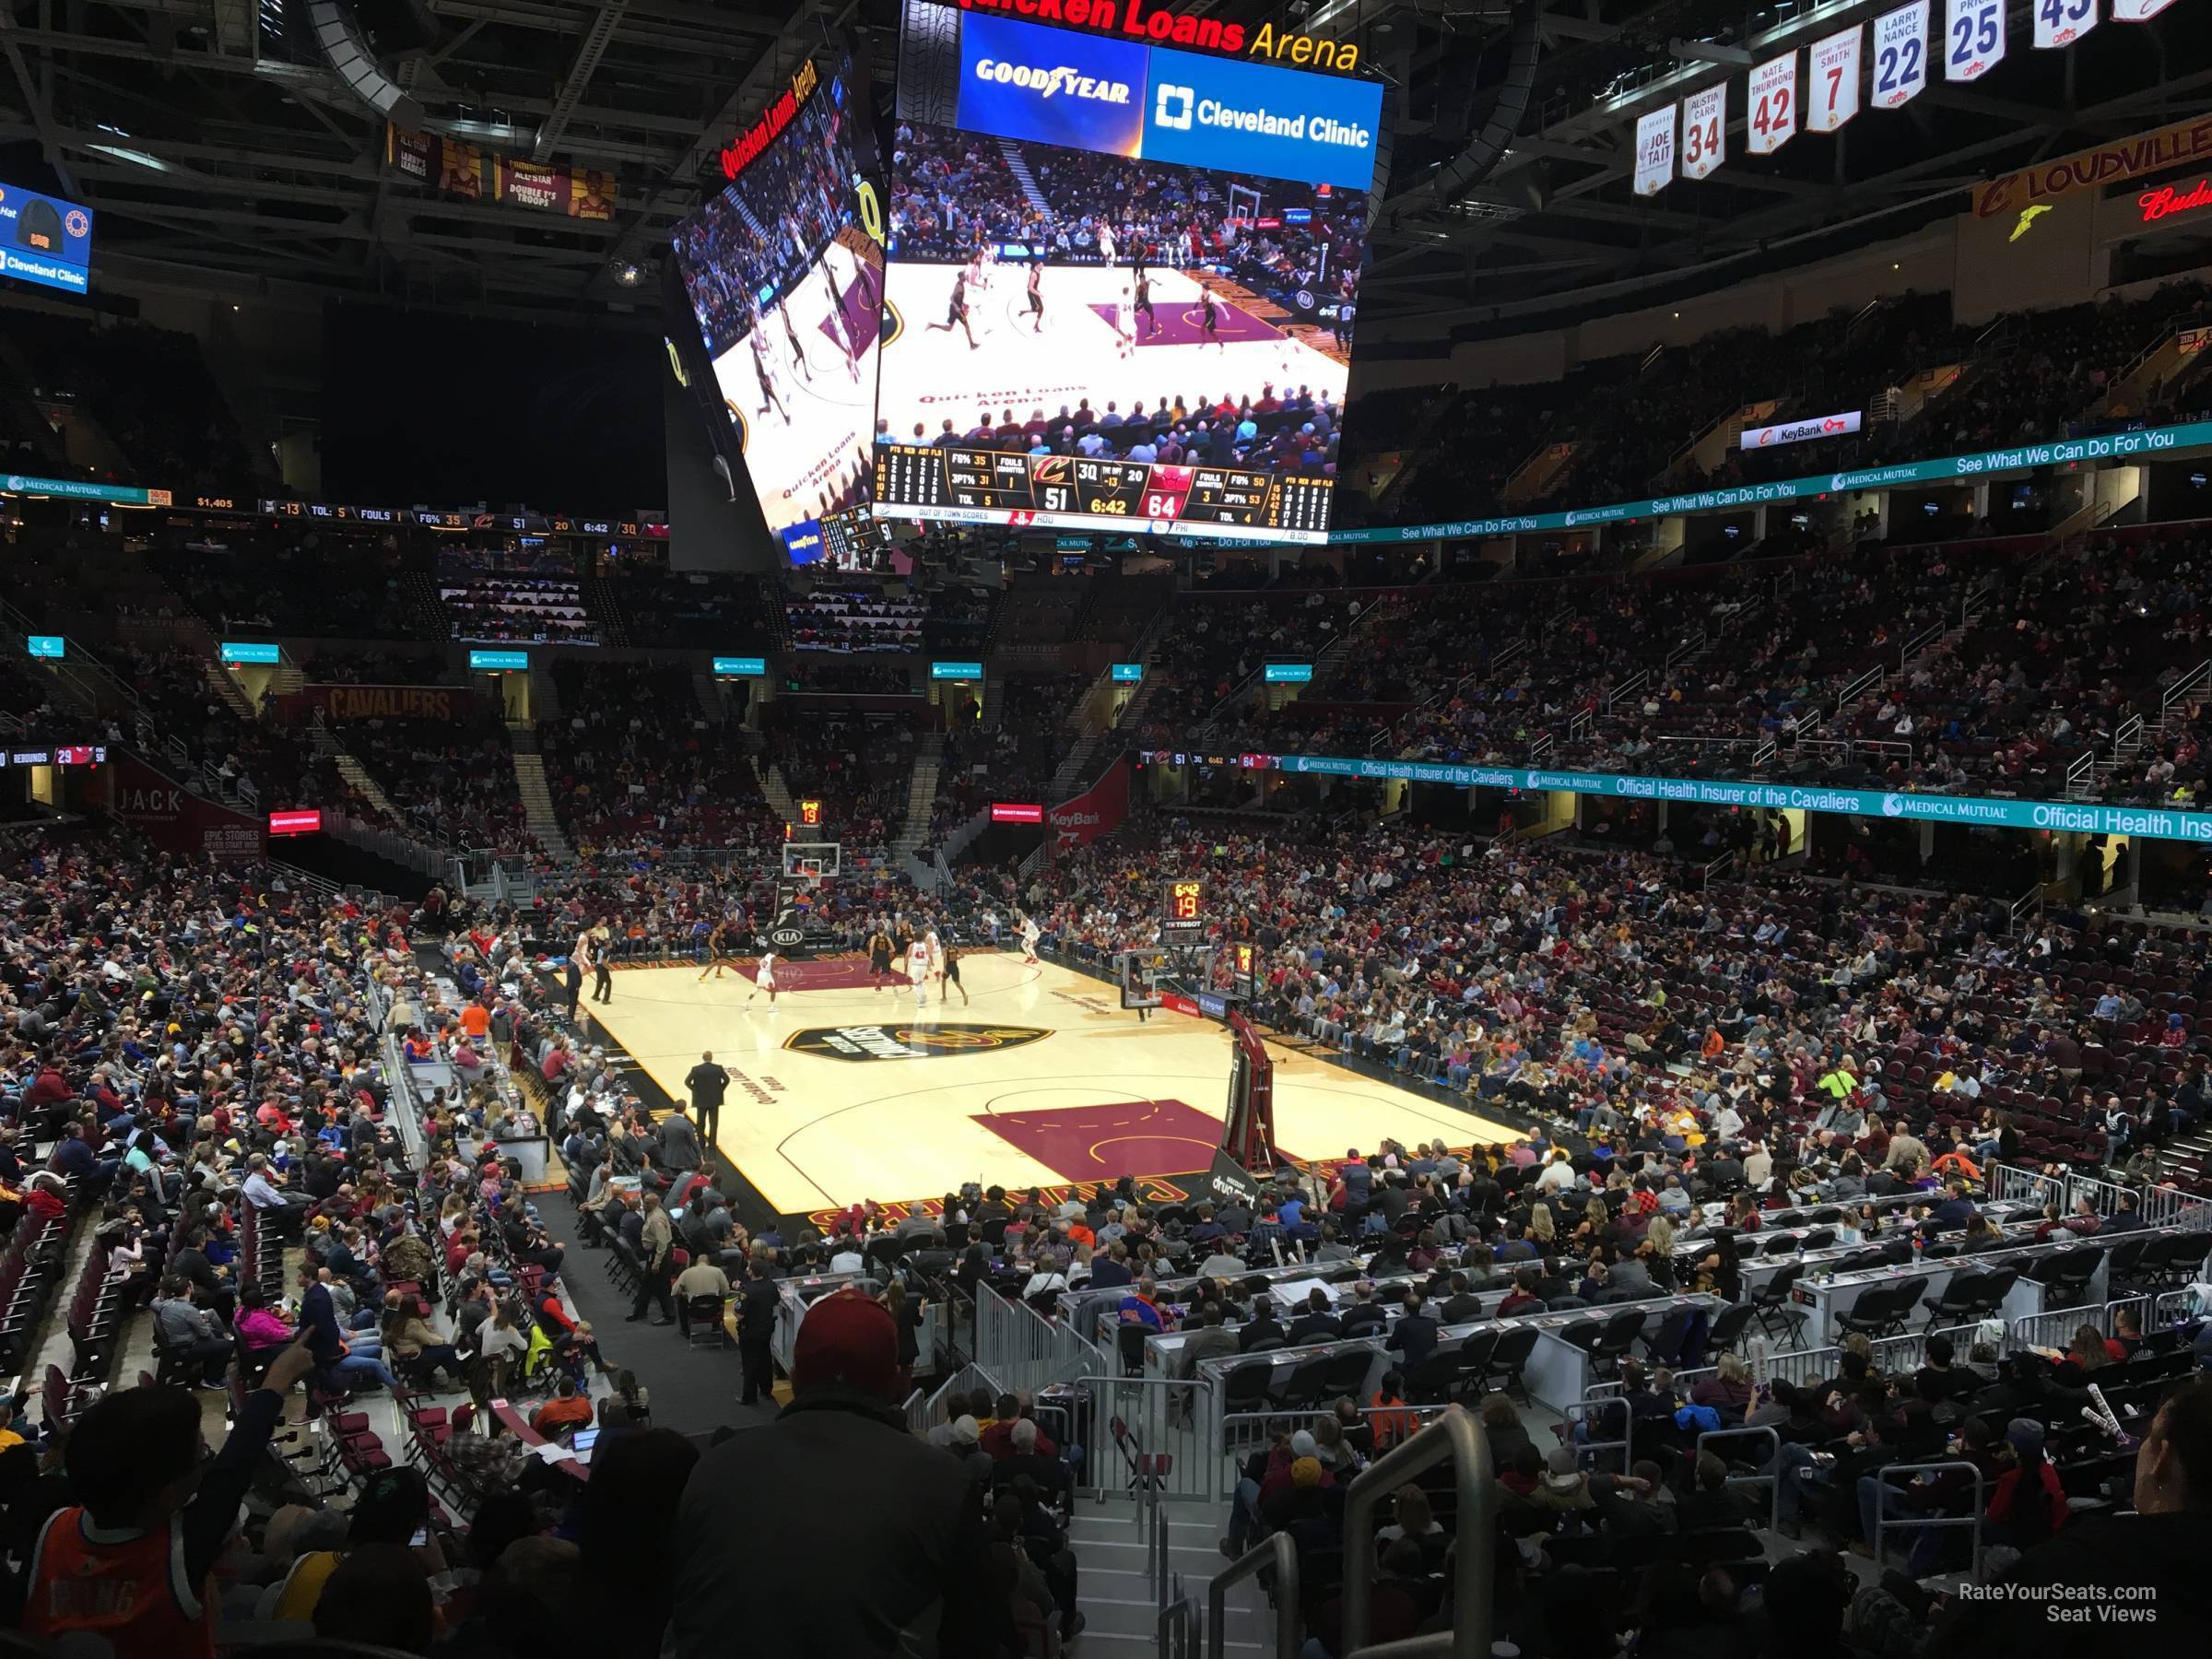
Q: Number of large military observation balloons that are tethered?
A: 0